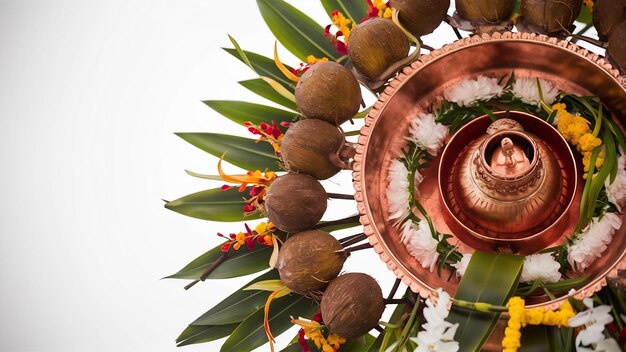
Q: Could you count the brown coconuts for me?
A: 11